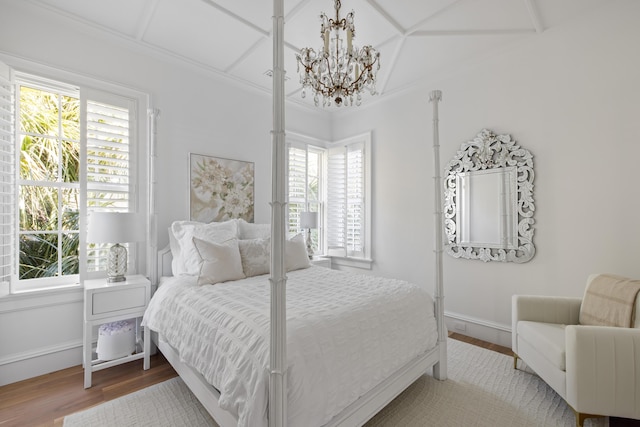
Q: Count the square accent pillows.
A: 3